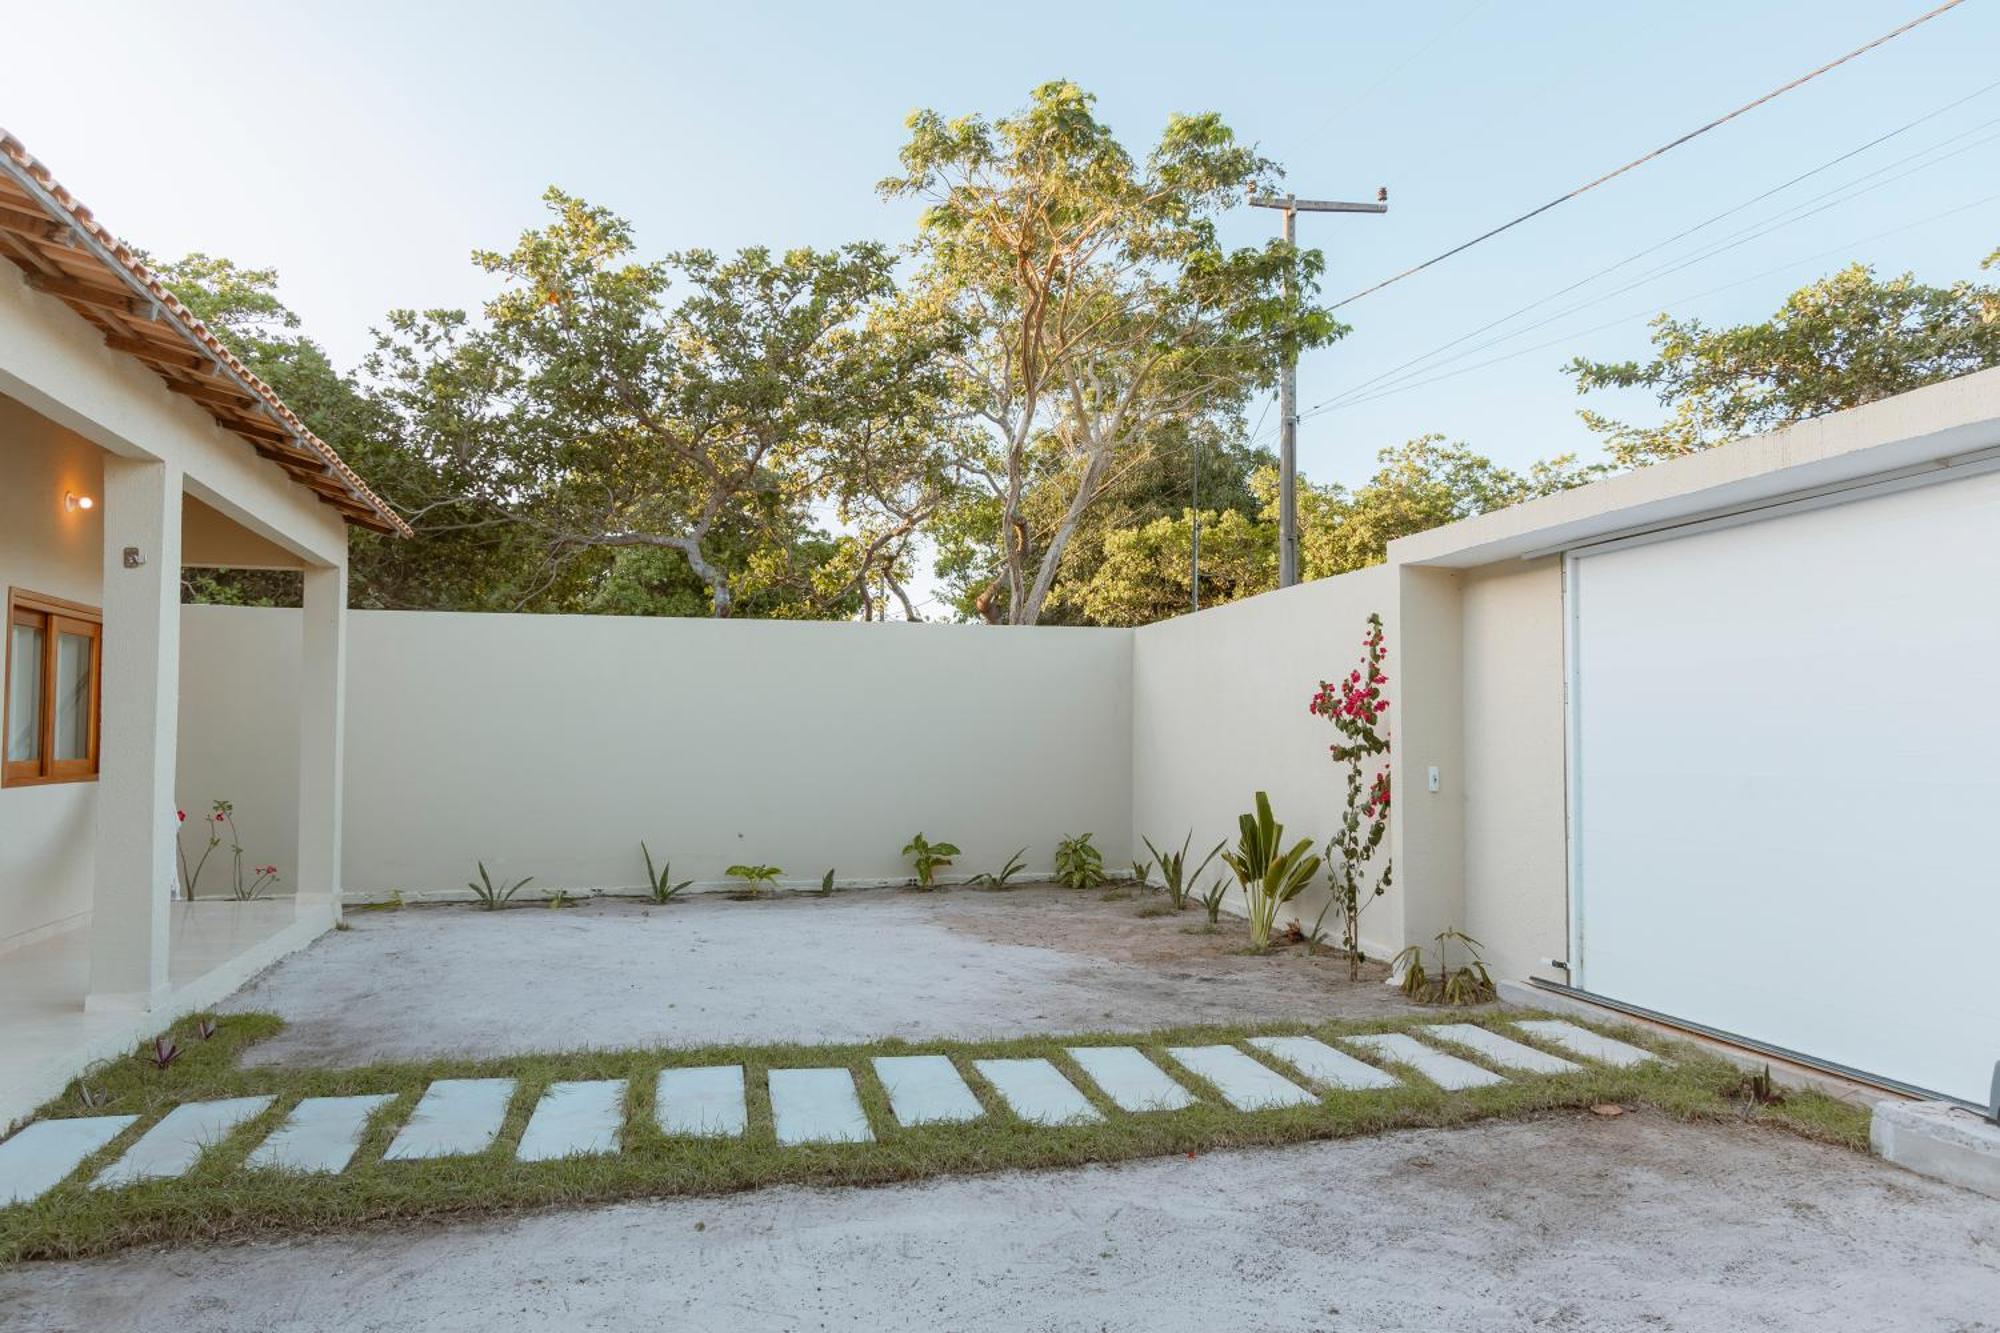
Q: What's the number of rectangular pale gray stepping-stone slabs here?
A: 15